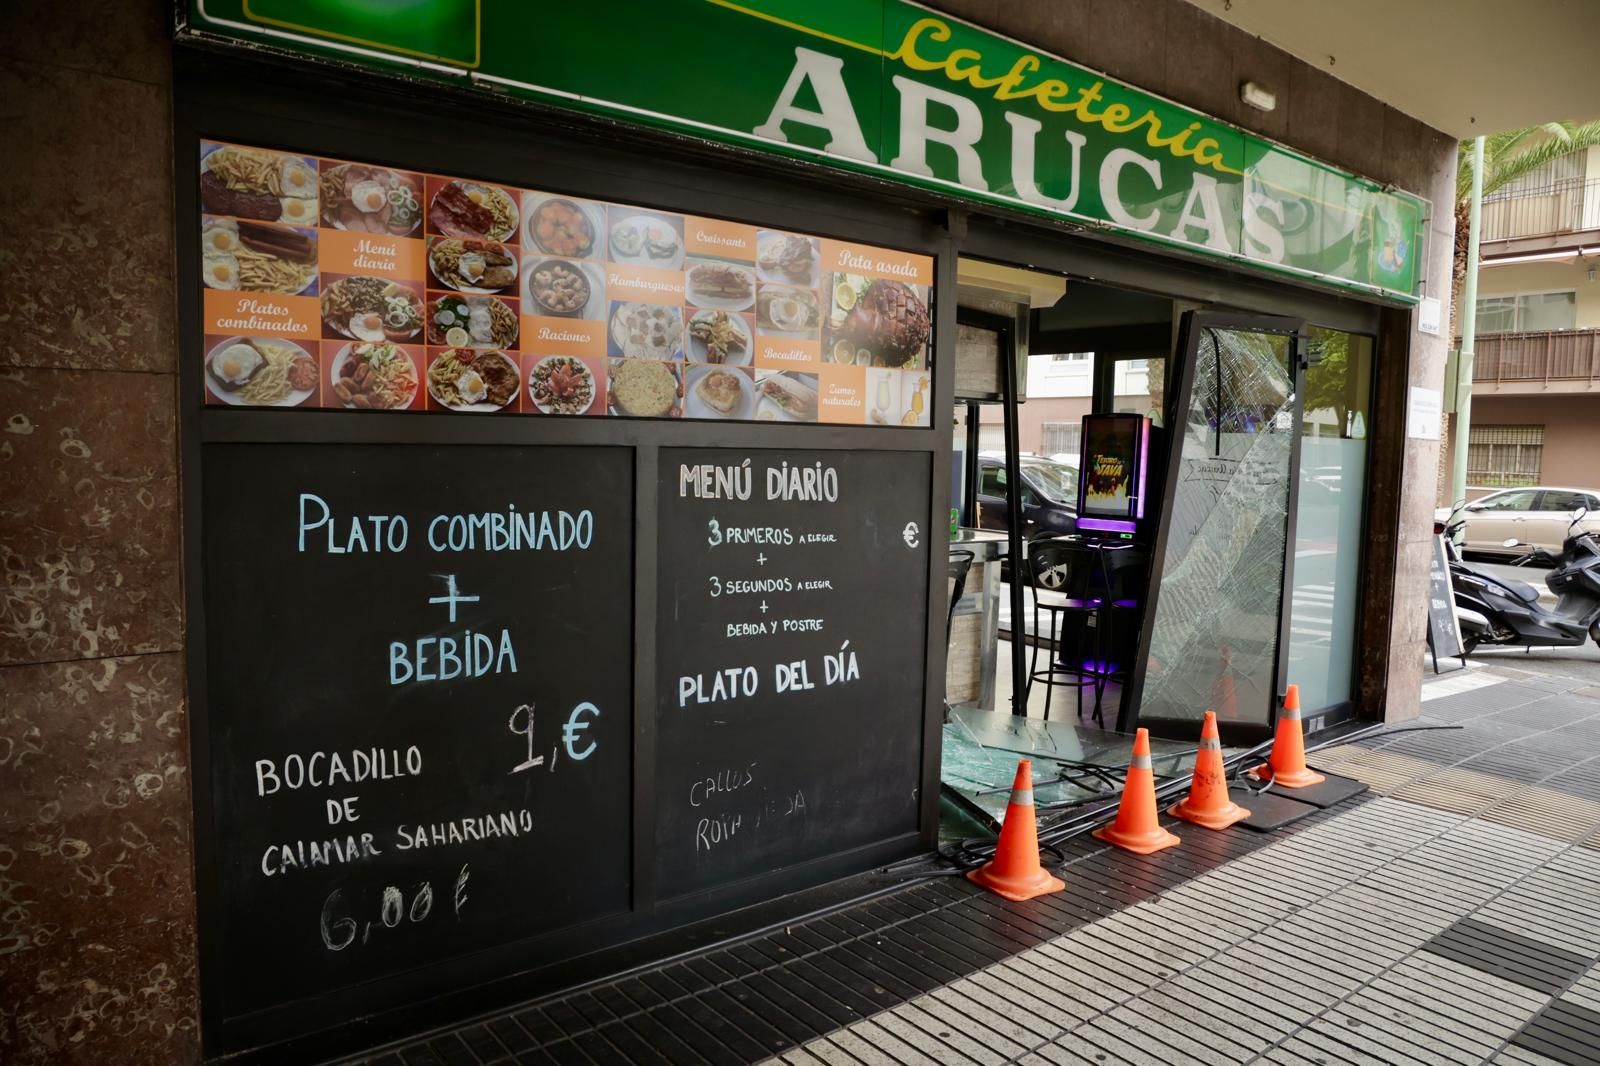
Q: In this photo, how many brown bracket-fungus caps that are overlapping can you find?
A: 0